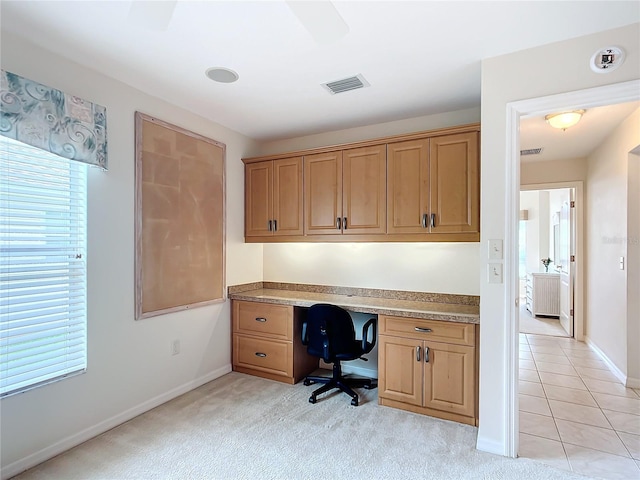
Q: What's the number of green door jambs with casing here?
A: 0